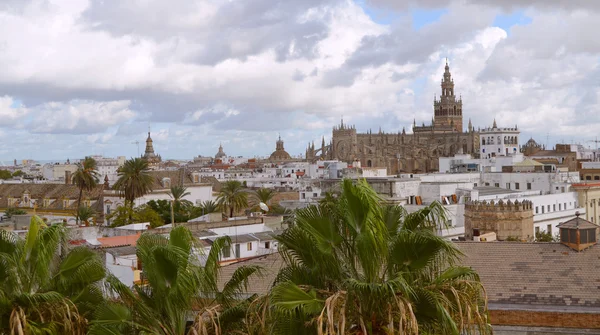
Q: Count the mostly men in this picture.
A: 0